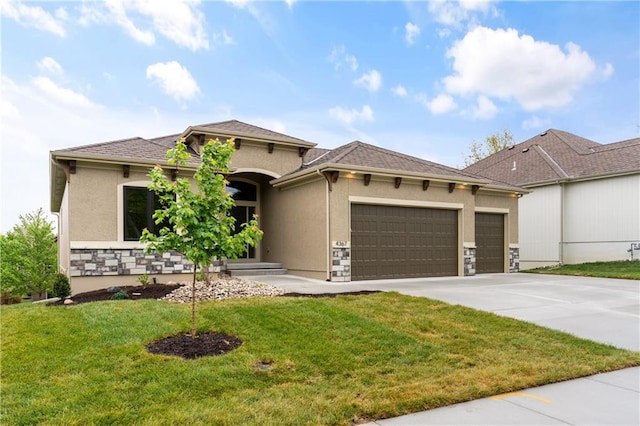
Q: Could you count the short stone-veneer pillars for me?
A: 3